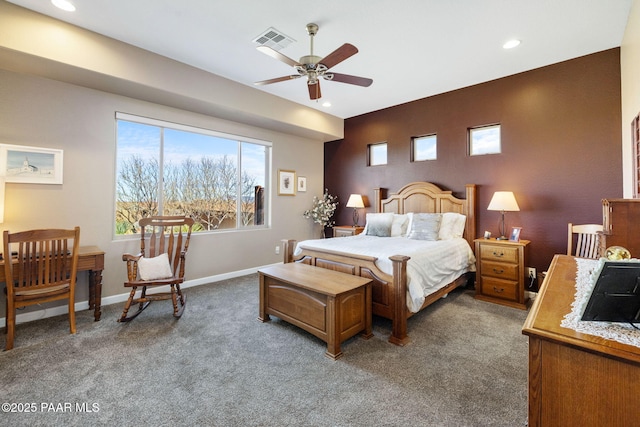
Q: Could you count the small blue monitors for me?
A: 0